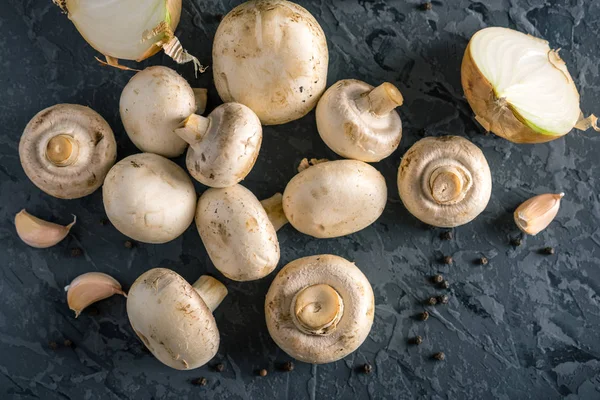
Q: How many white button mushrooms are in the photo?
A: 11